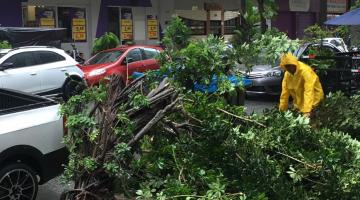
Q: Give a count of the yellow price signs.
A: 4